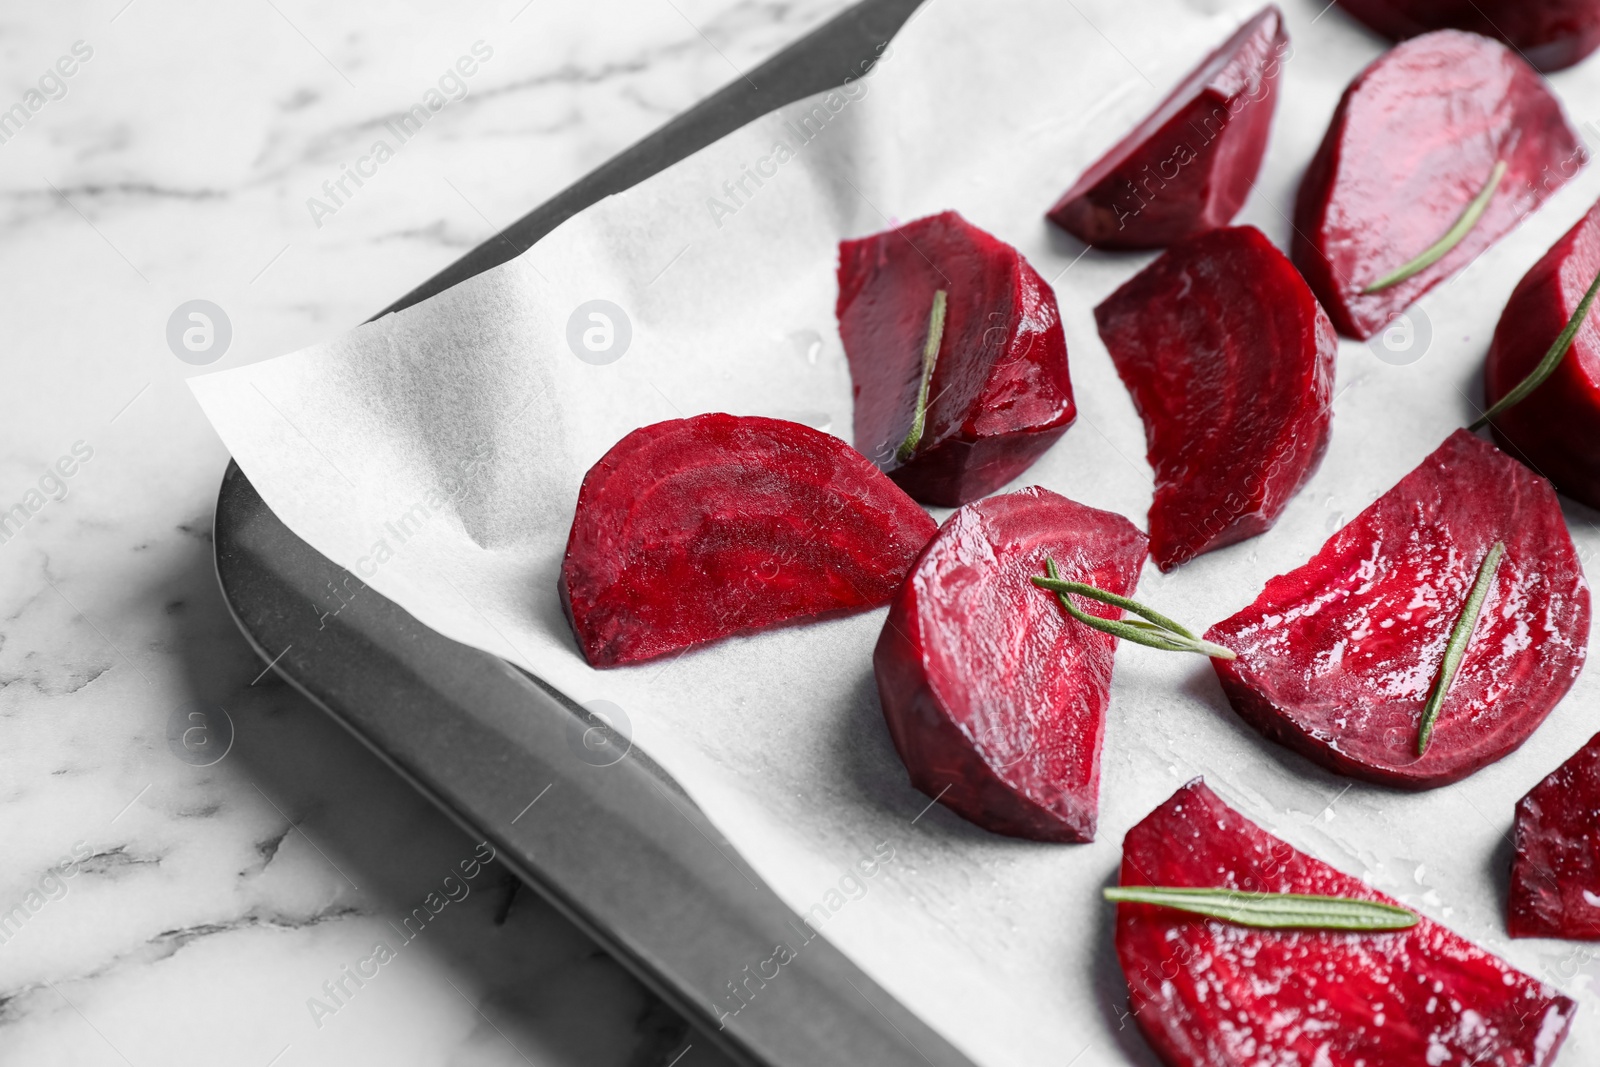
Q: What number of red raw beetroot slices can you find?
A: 11